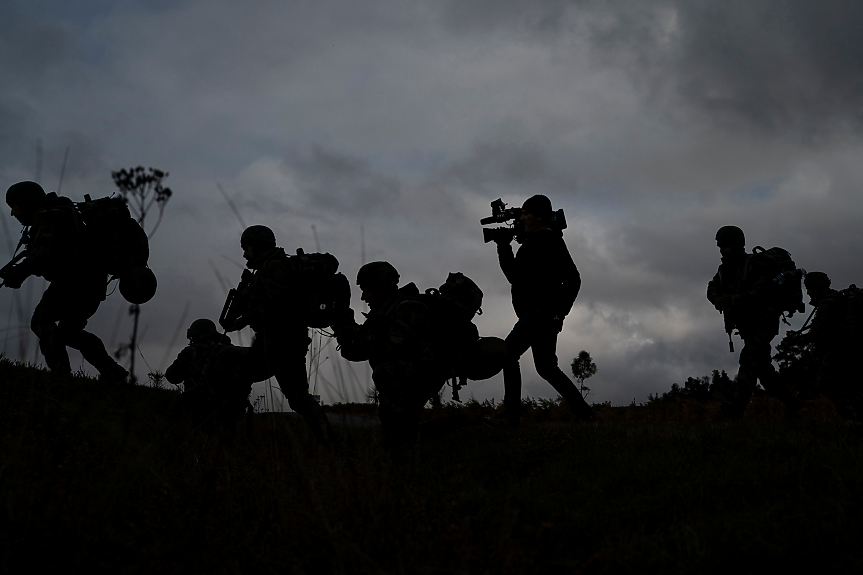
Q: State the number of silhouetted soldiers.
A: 6